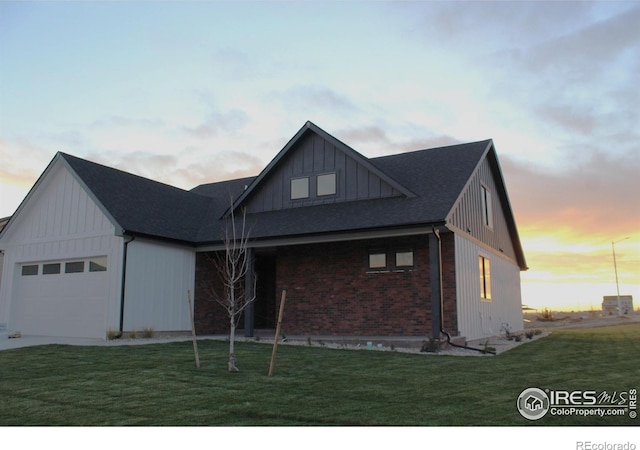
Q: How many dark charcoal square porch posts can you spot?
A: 2